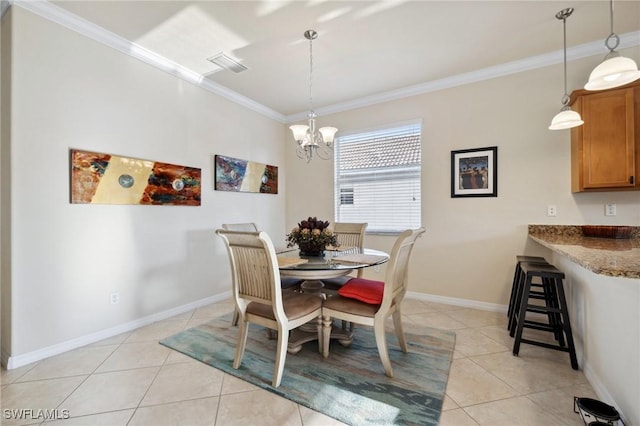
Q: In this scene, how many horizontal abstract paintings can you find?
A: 2